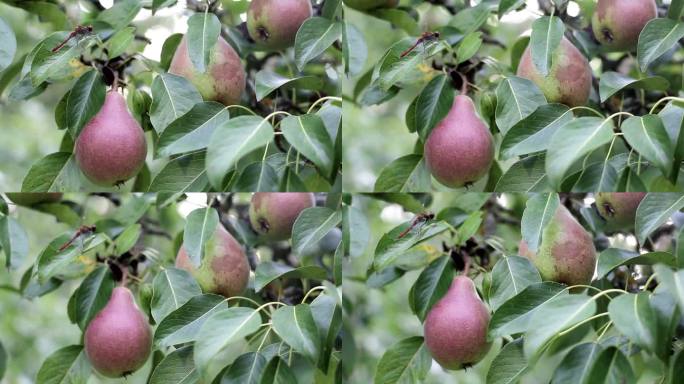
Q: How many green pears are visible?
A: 0